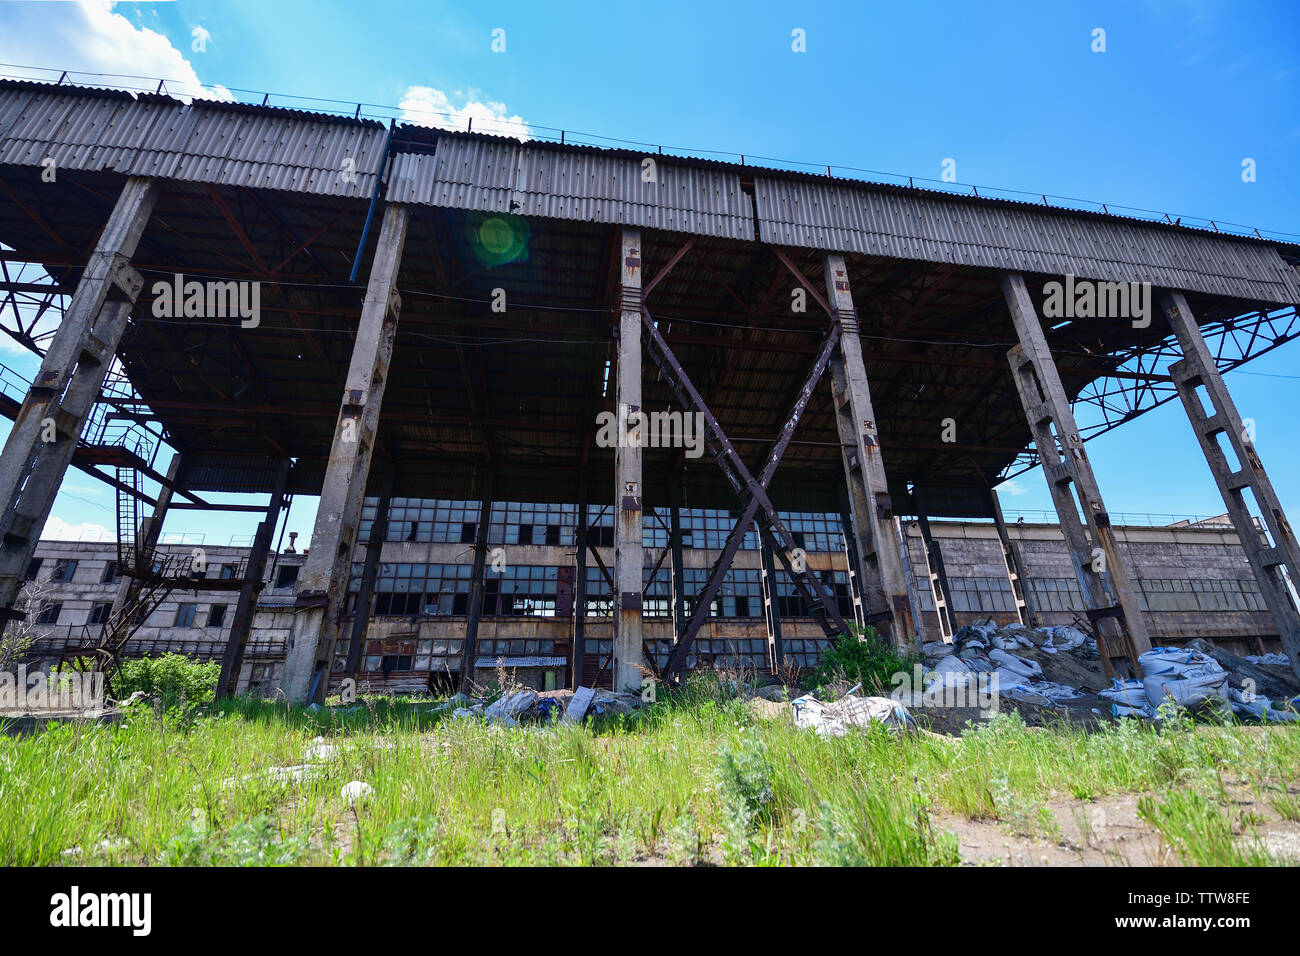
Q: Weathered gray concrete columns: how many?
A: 6